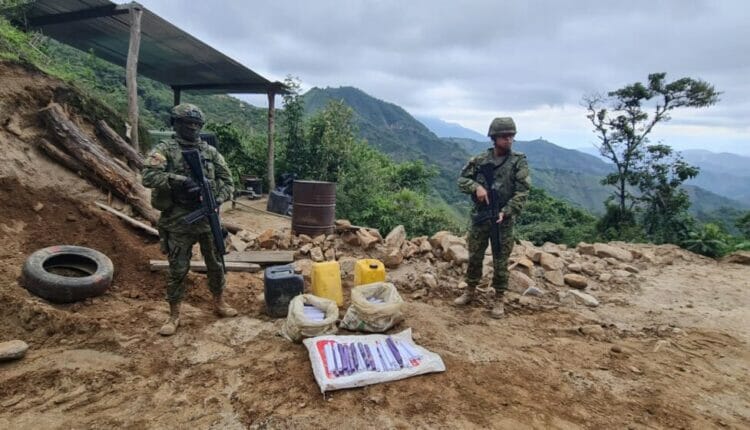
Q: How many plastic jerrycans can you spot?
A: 3